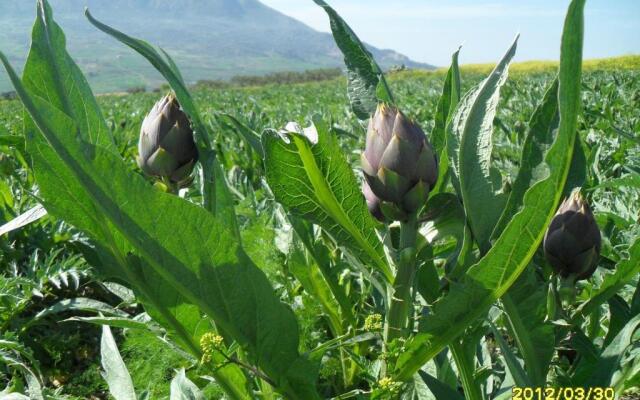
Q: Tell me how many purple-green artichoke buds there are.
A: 3